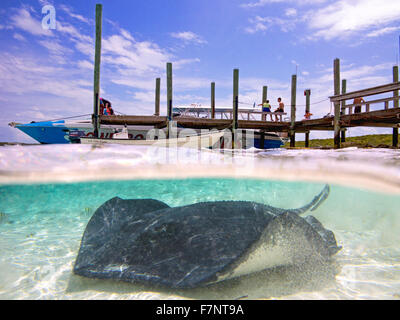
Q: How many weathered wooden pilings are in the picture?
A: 11